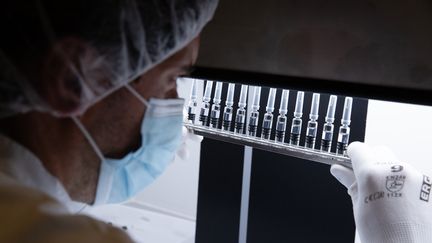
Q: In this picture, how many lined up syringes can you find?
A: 12